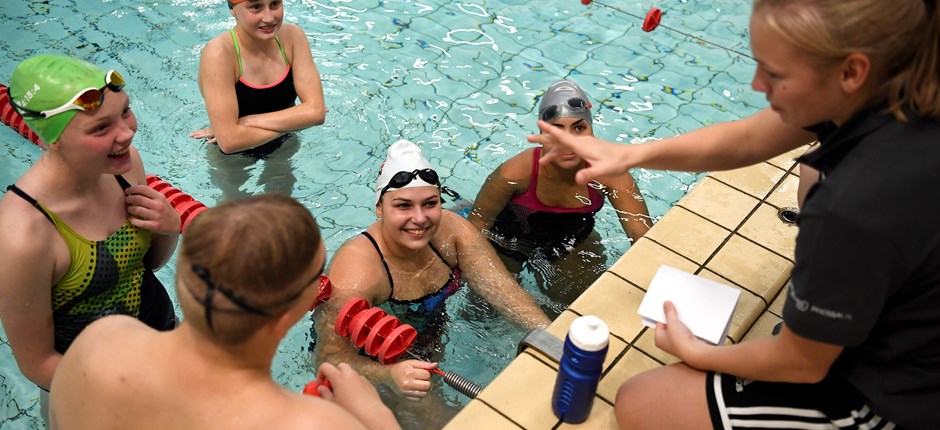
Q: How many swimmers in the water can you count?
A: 5